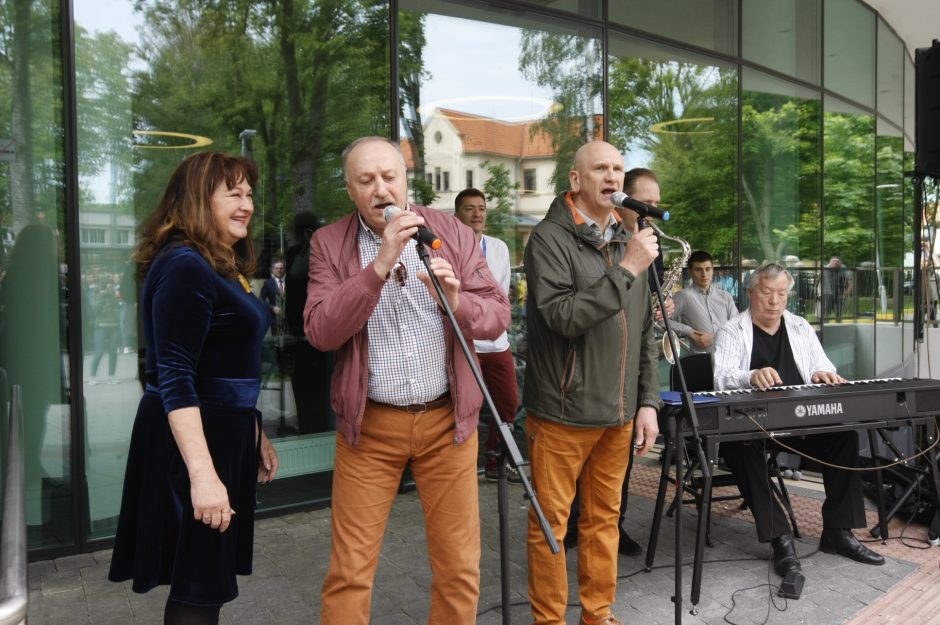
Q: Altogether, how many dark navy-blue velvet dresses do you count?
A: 1